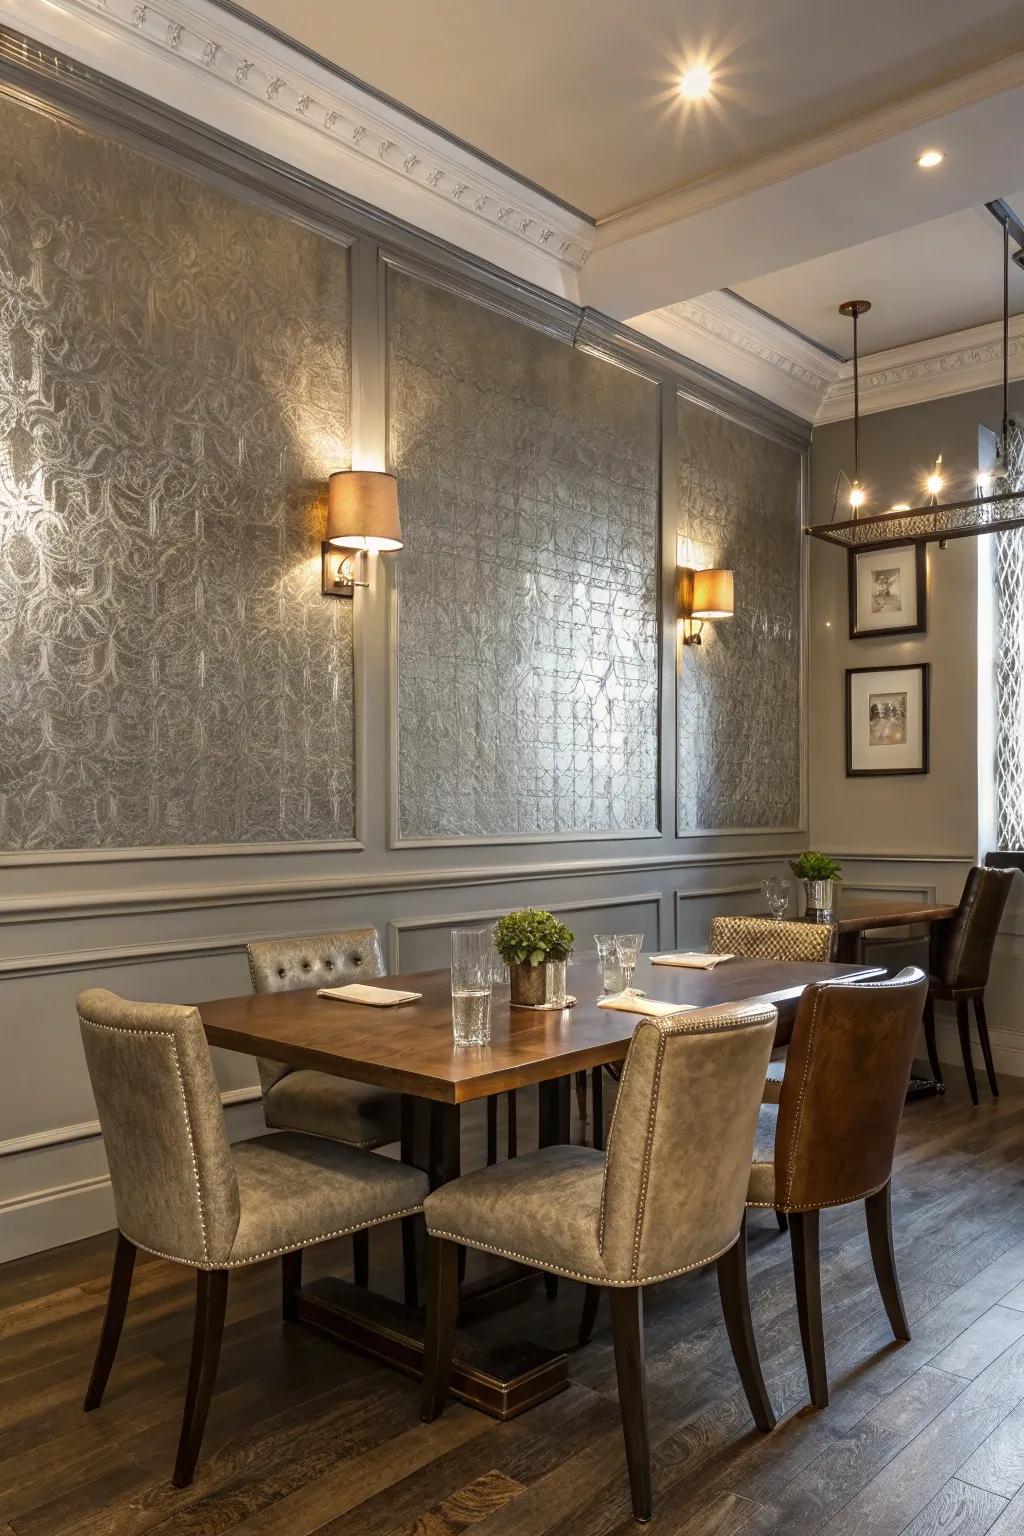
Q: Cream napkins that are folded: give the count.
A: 3